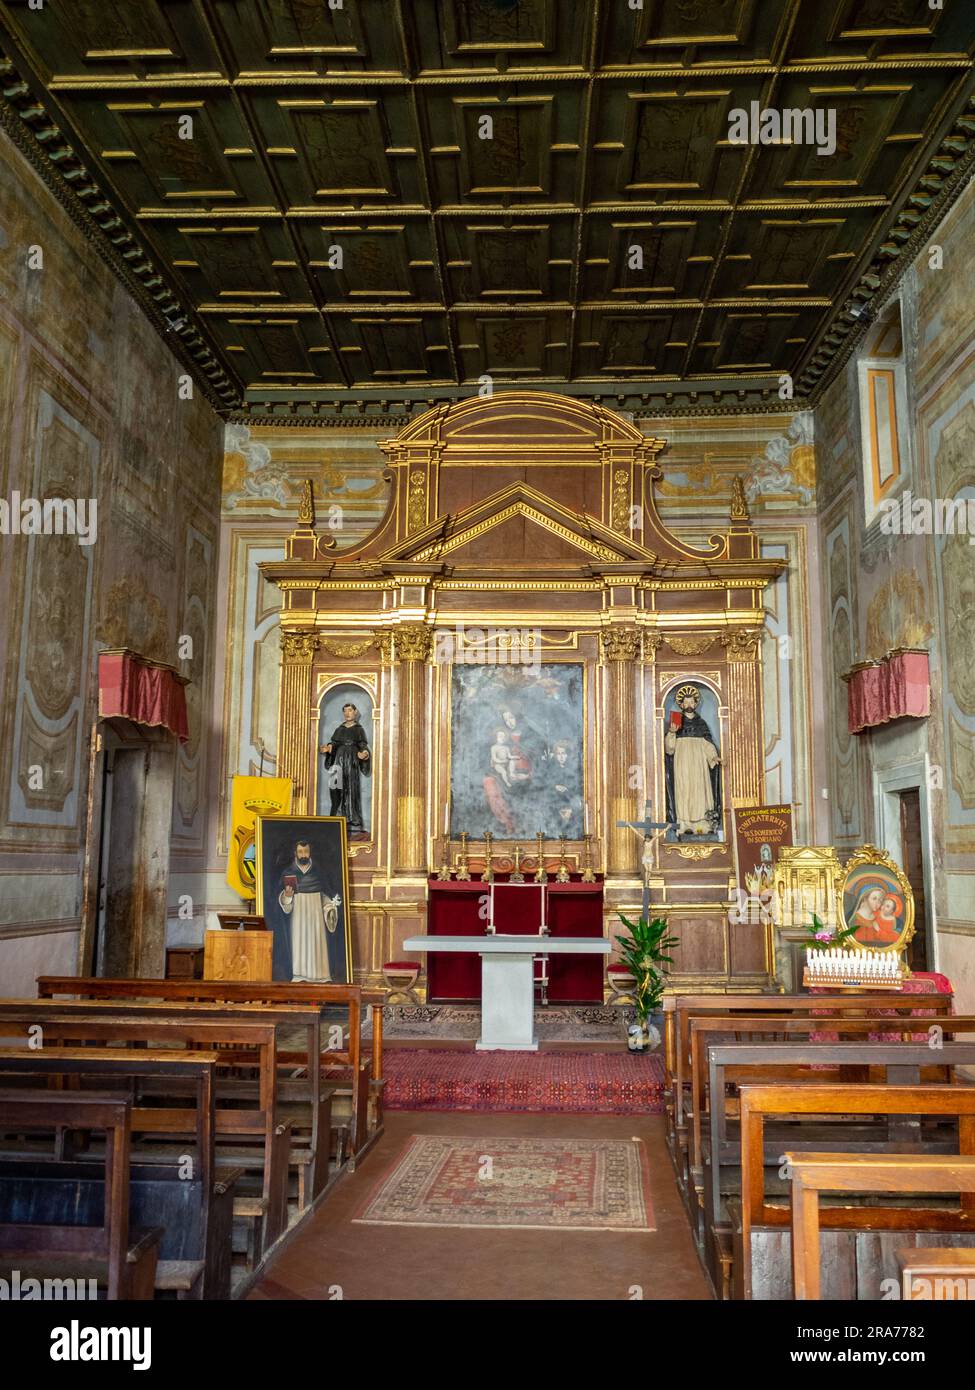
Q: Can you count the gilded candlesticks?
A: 6